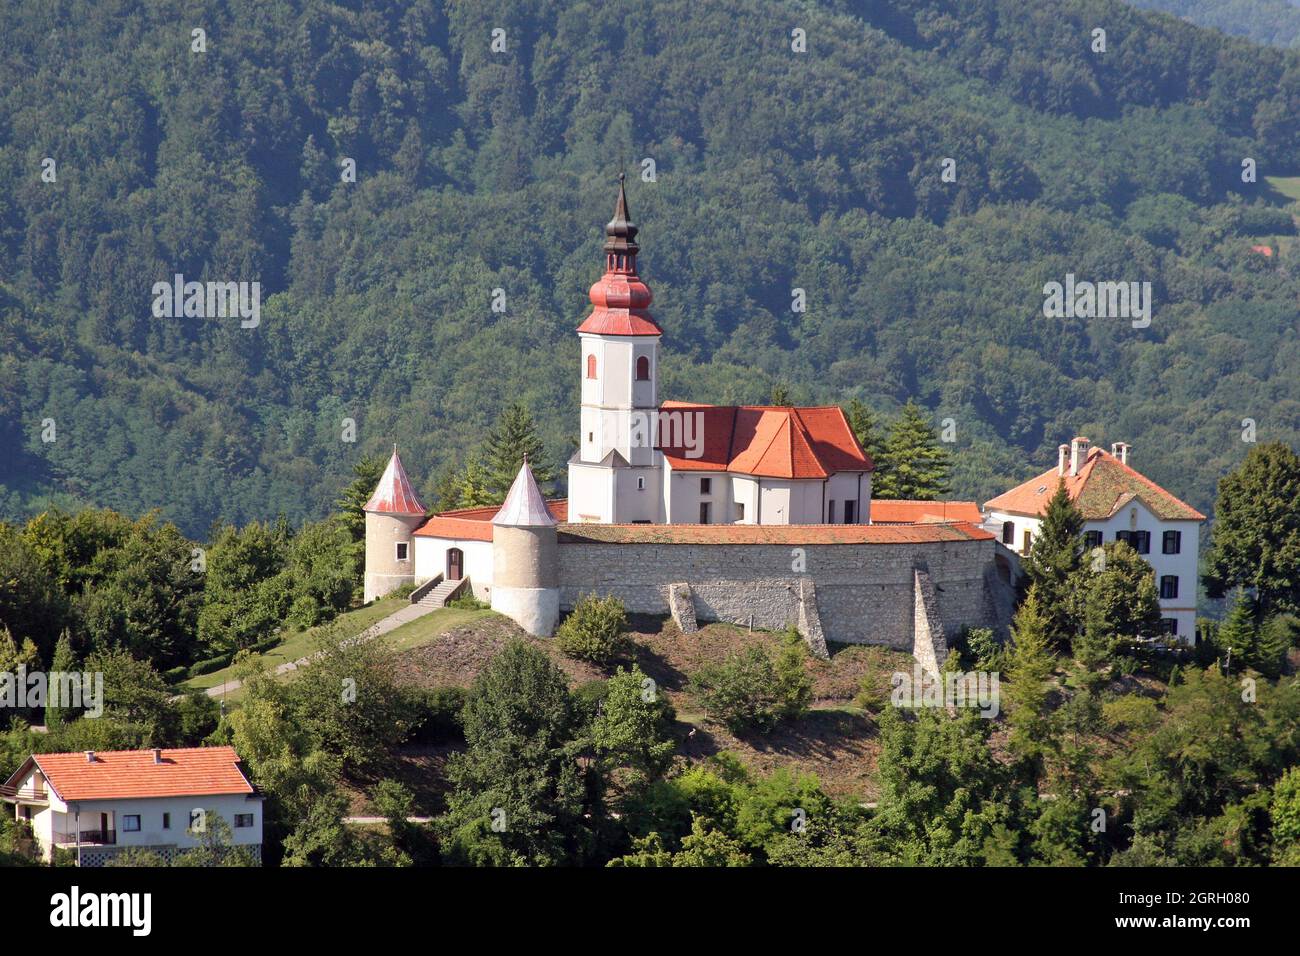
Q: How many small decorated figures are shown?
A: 0